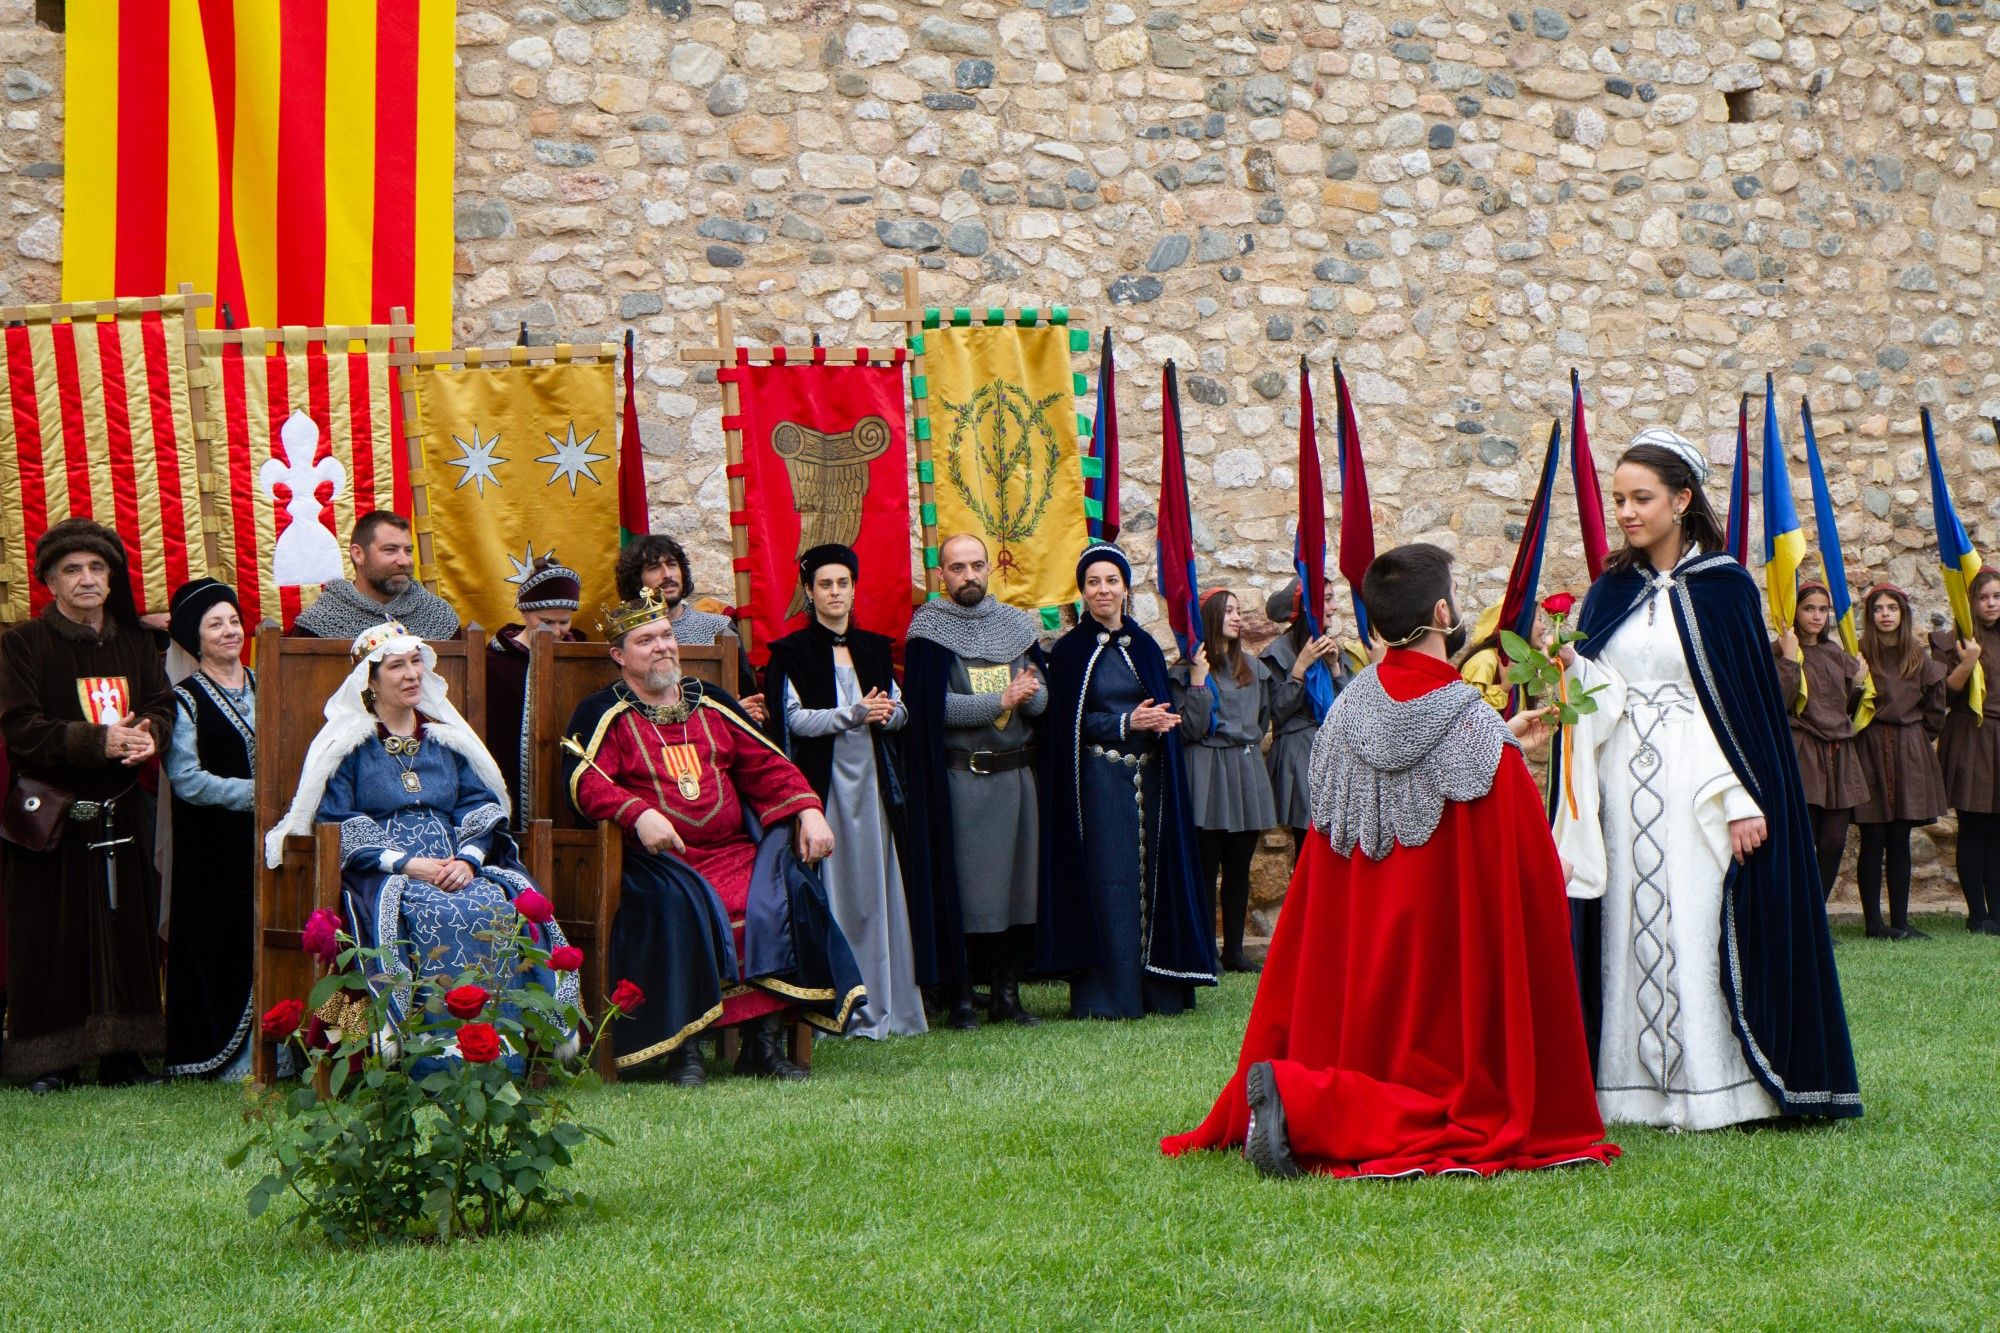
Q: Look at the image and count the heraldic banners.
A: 5